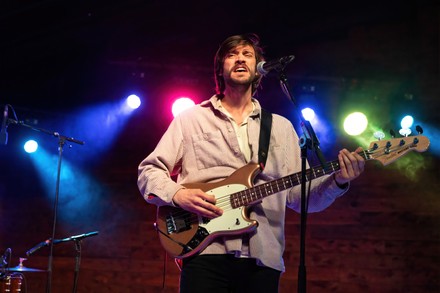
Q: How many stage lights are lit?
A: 6